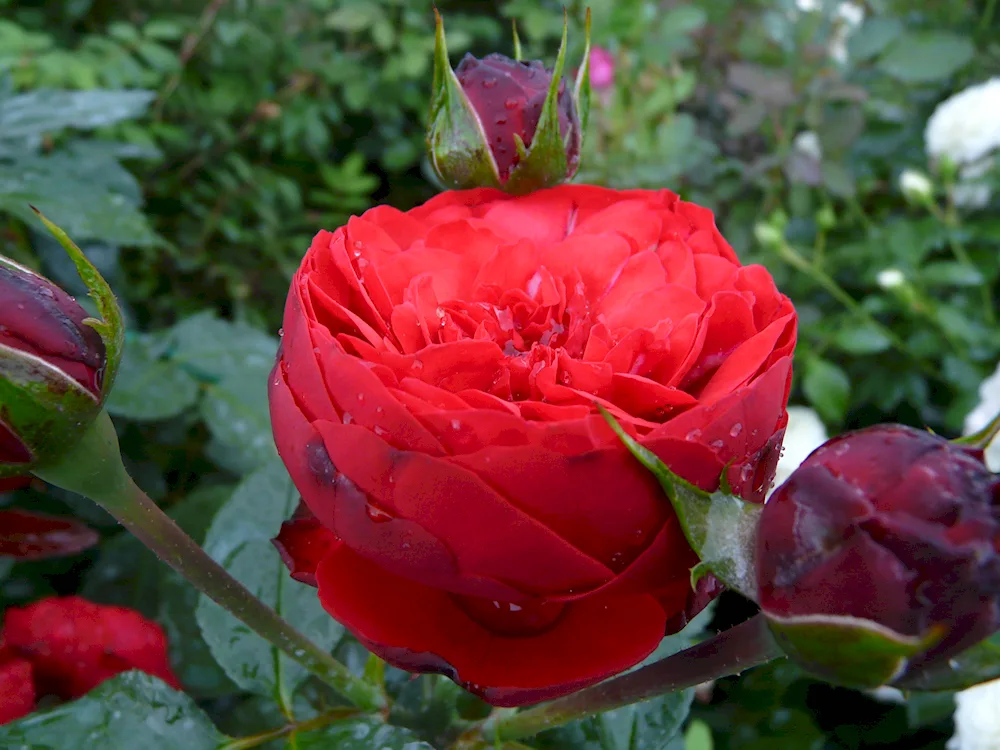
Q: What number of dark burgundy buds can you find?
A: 3